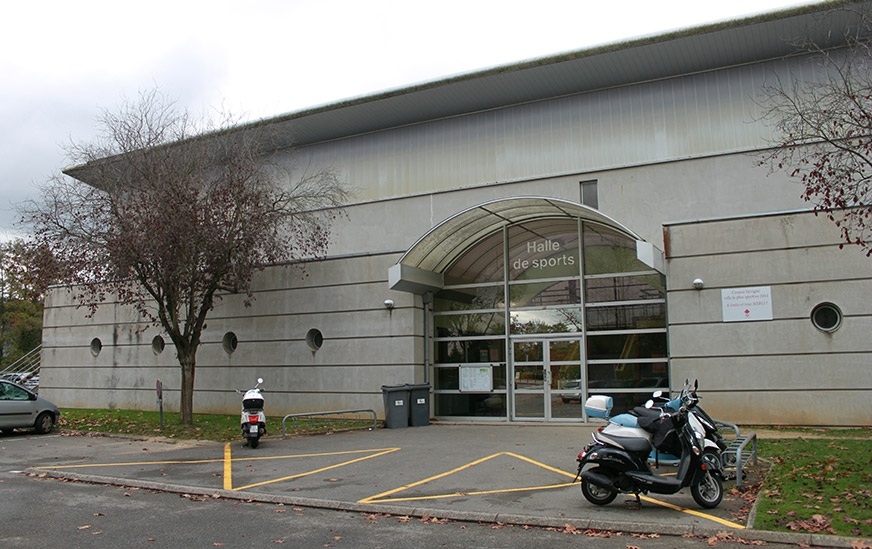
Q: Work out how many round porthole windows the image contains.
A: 5